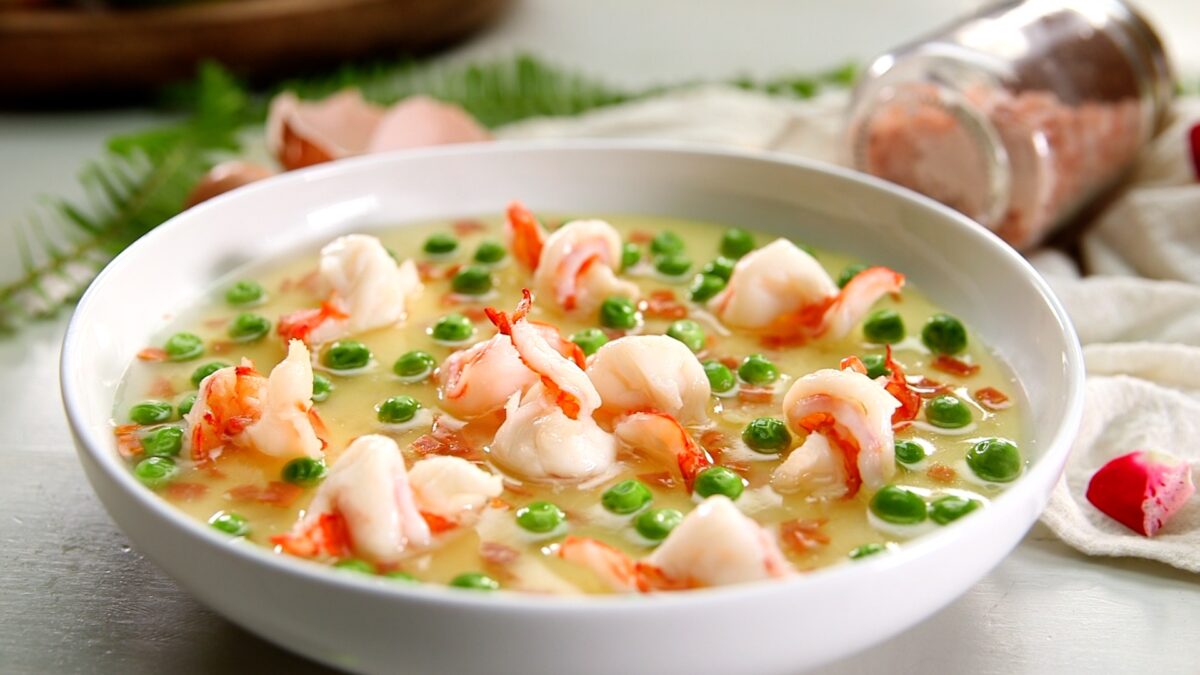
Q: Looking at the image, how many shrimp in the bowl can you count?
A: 10